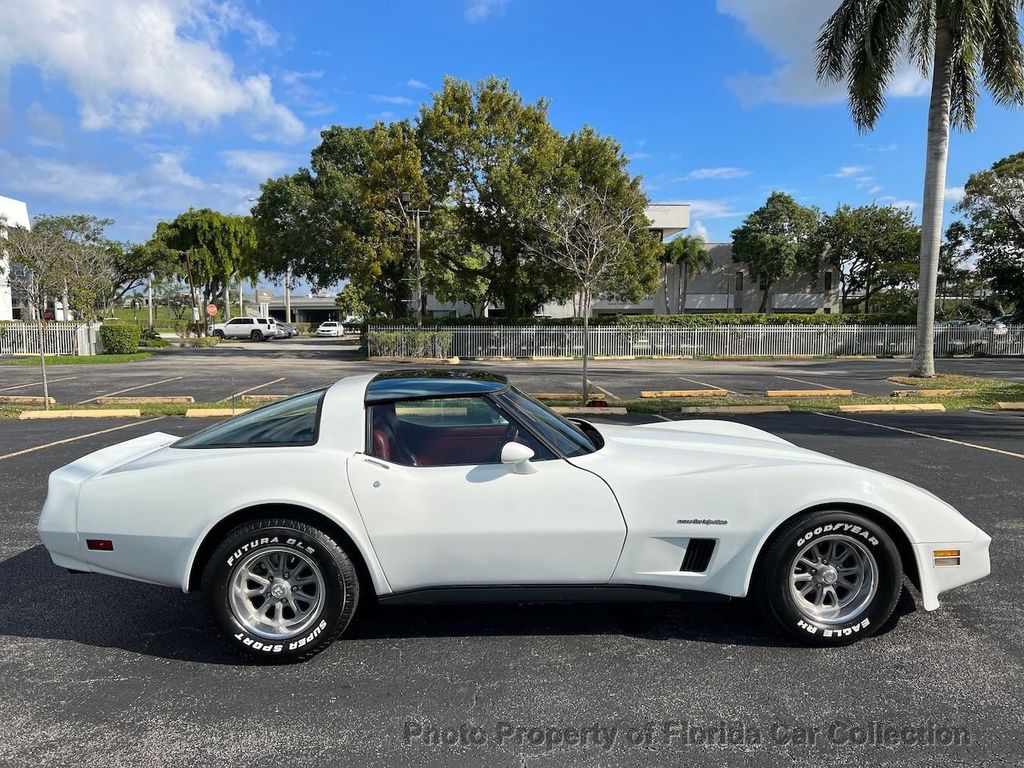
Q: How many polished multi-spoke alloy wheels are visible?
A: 2